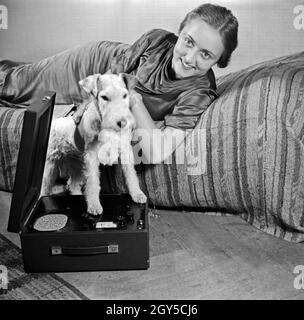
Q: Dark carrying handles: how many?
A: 1